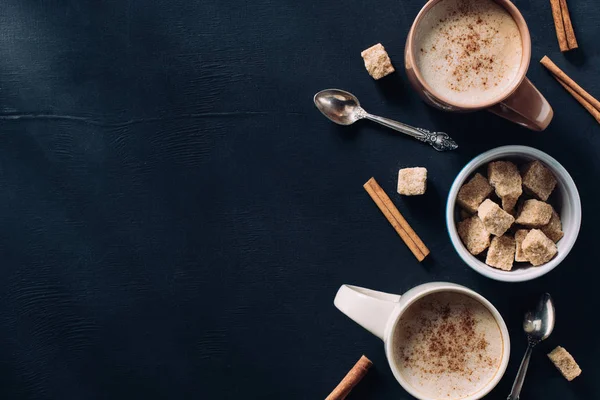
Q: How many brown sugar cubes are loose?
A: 3